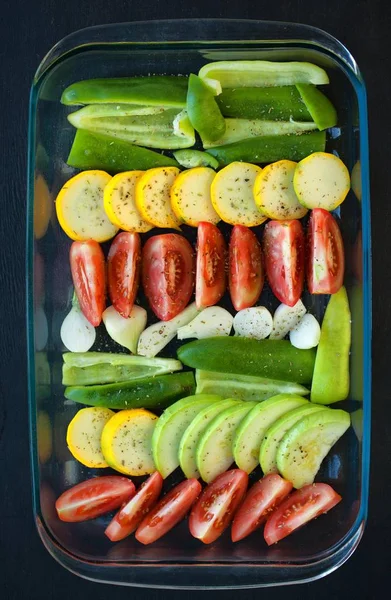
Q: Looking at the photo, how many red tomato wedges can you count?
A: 13